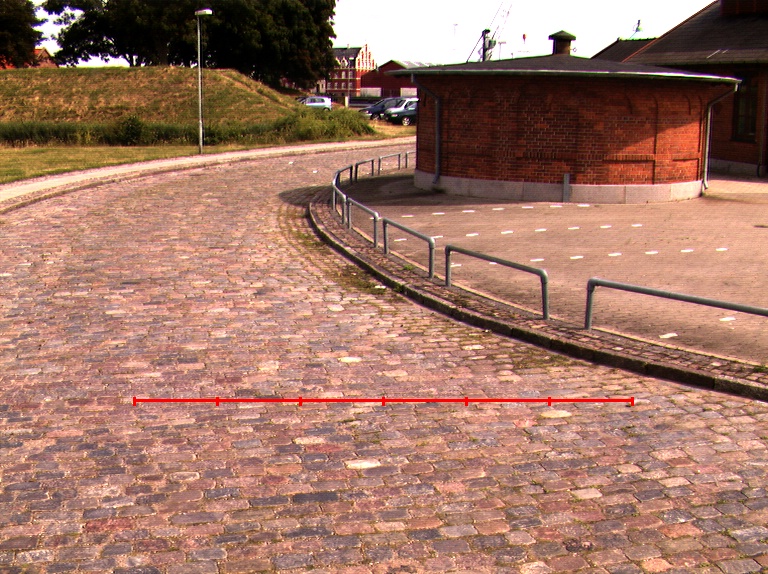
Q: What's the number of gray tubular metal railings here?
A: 10